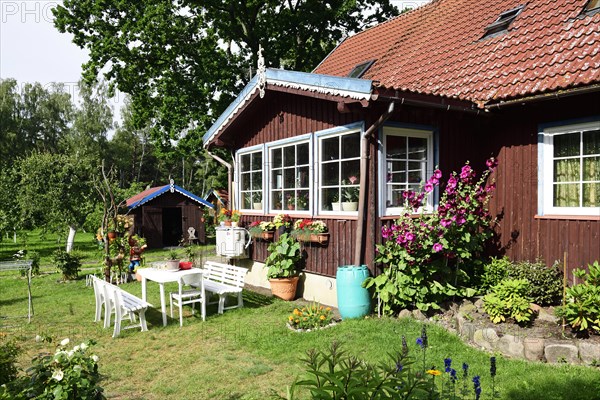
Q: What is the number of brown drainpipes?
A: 2